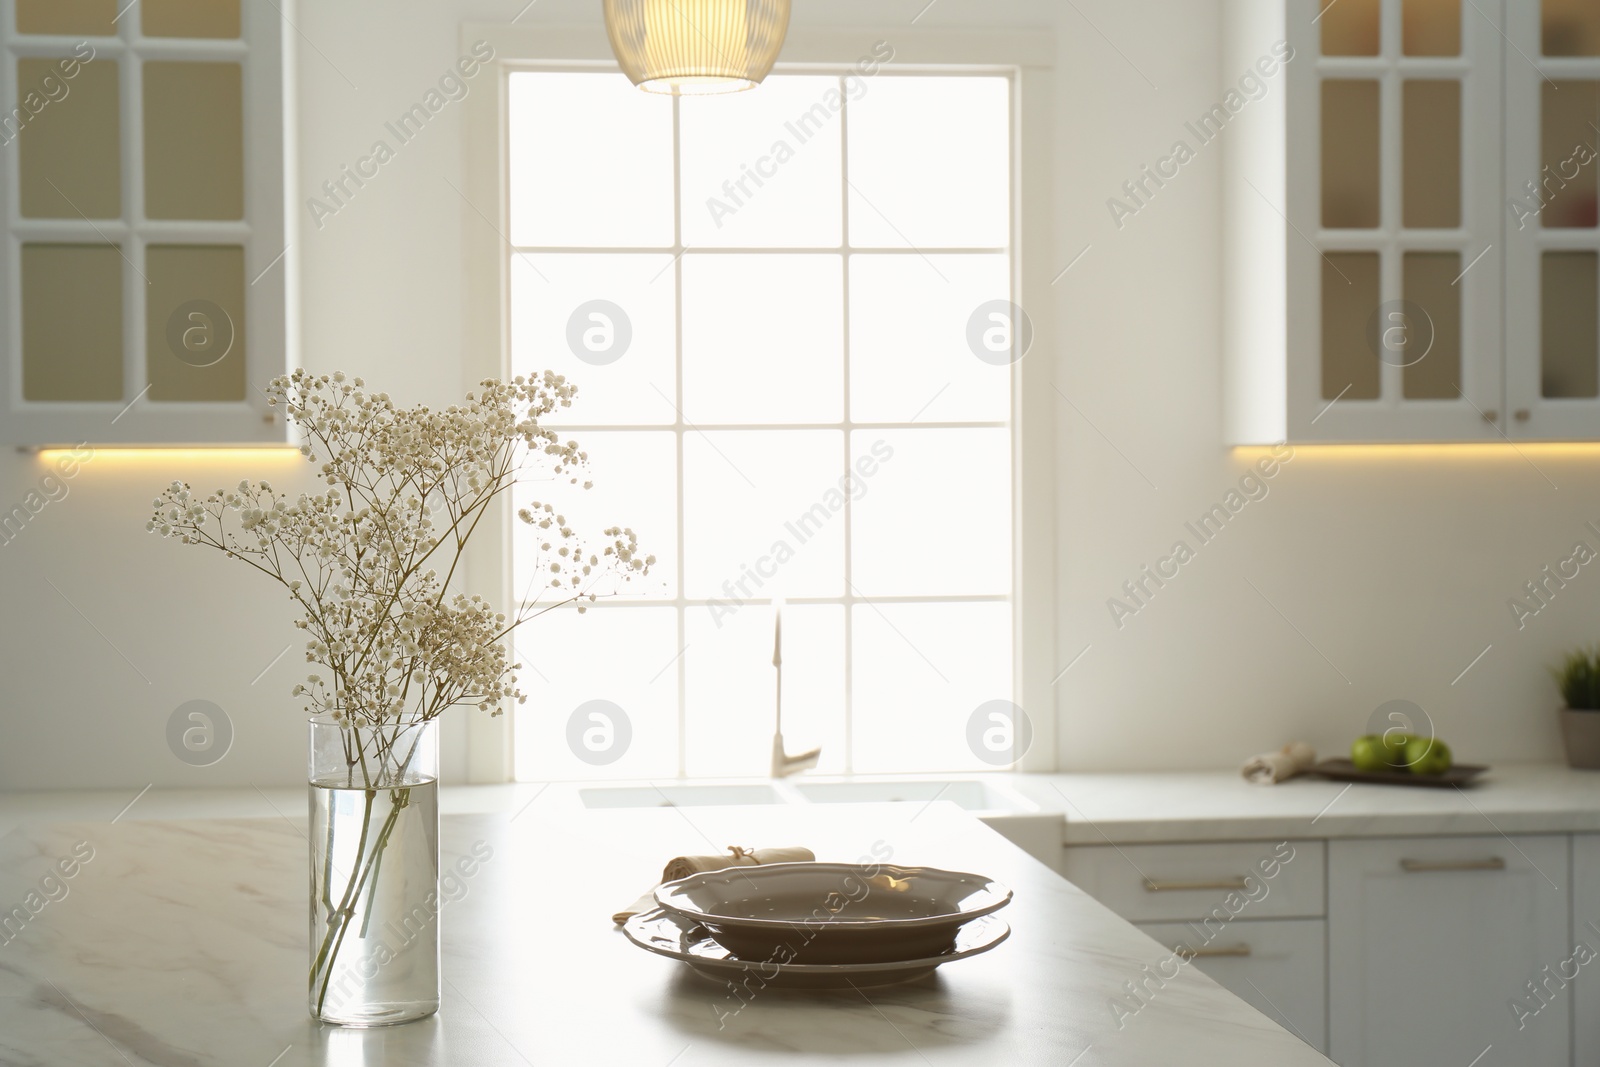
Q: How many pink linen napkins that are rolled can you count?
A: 0